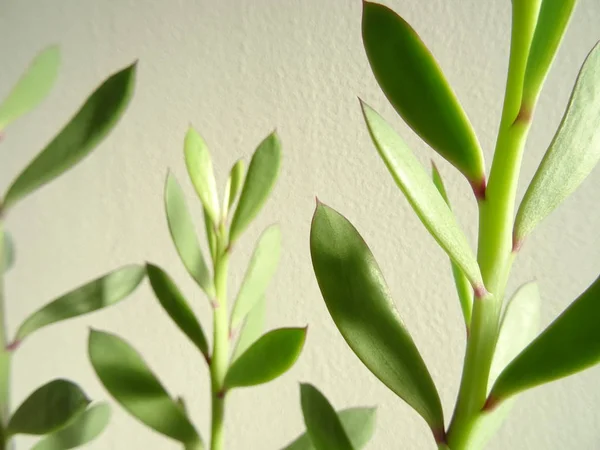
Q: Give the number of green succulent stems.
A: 3